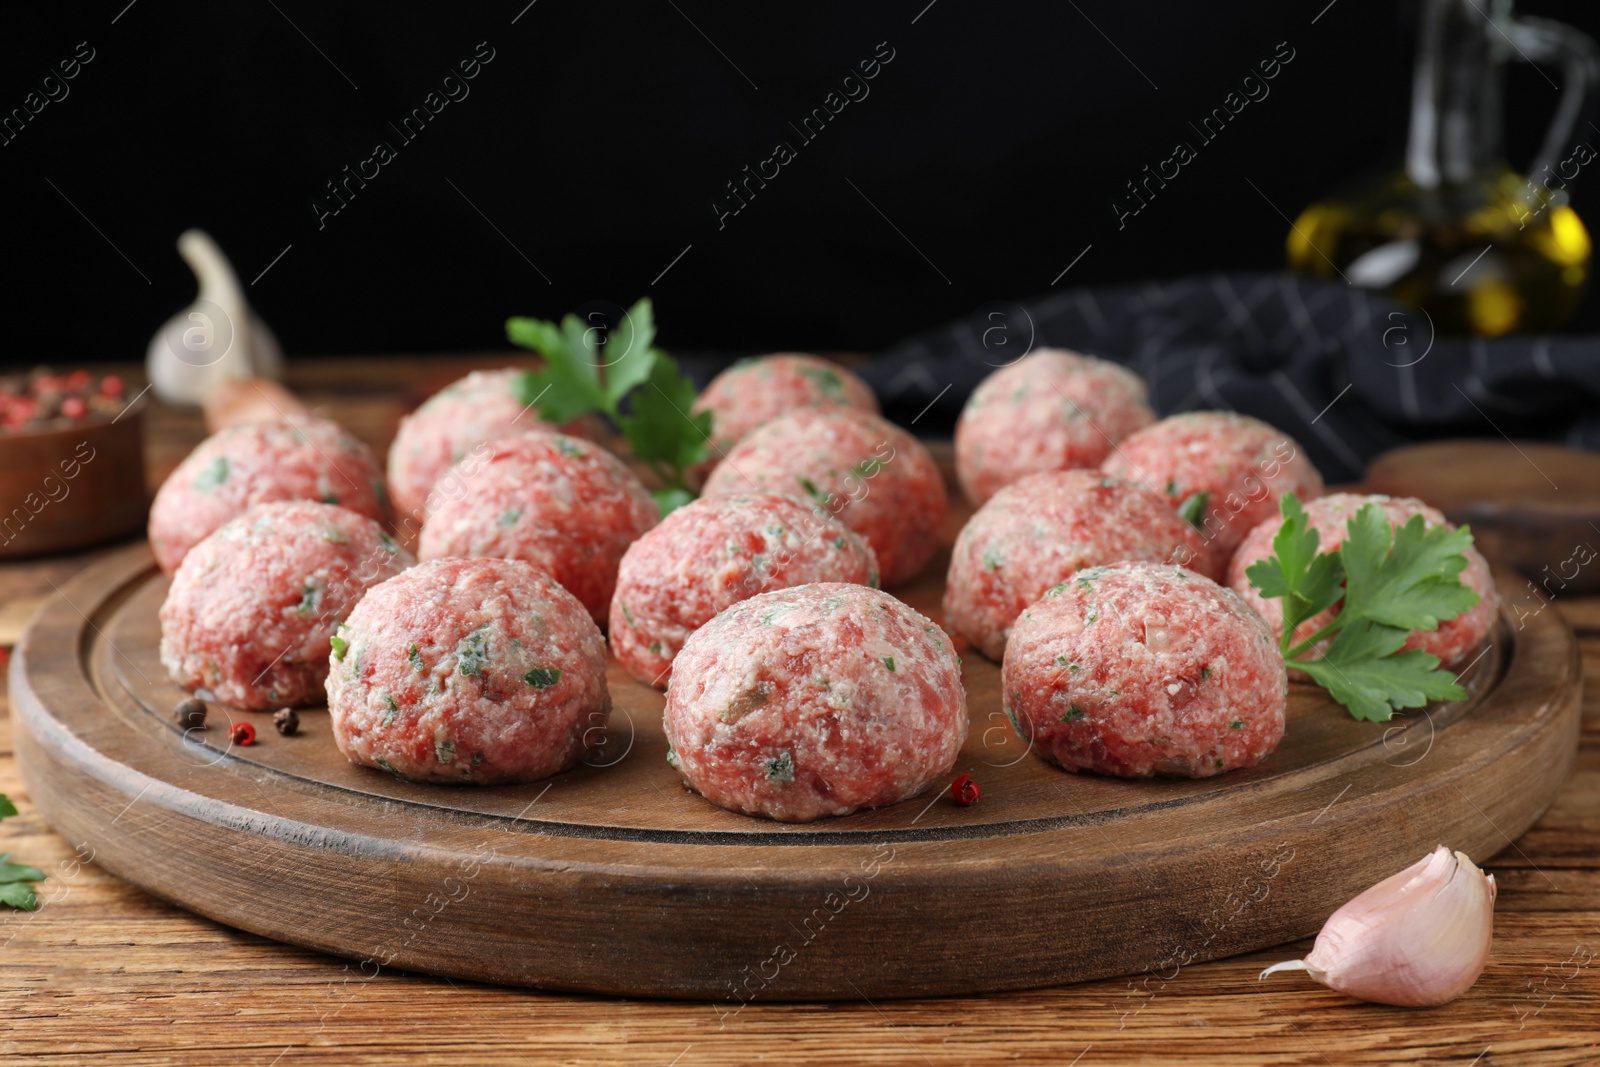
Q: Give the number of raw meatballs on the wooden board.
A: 14